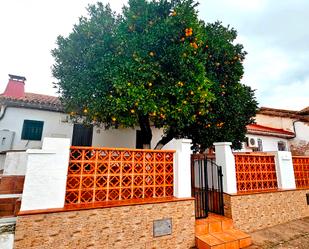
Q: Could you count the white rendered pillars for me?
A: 4